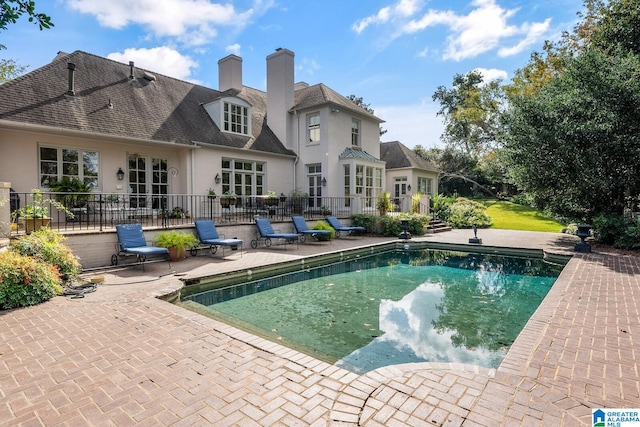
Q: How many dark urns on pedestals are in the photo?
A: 2